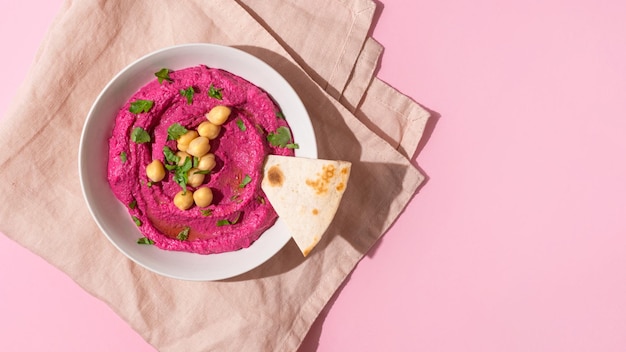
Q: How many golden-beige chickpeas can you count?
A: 10